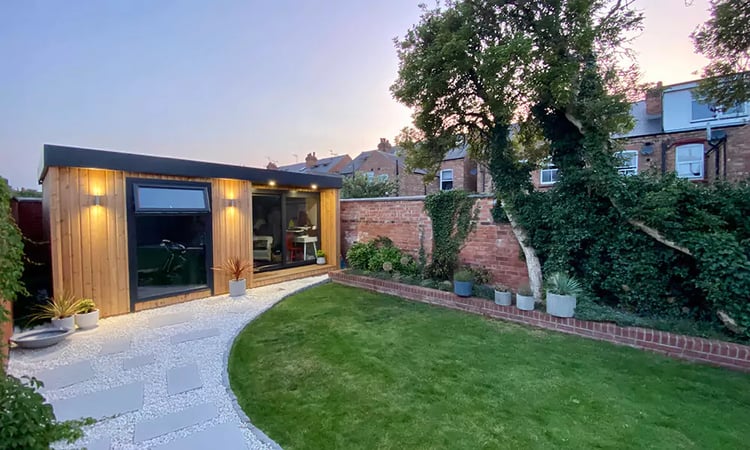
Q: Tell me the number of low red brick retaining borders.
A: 1